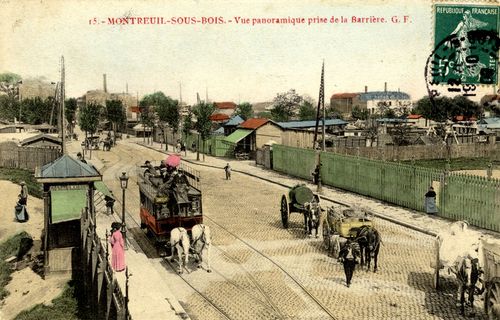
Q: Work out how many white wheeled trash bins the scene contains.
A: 0